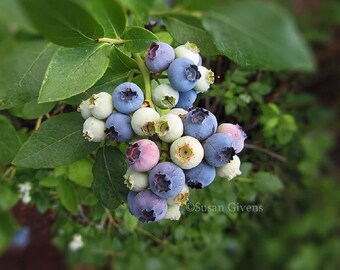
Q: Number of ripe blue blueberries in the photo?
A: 10